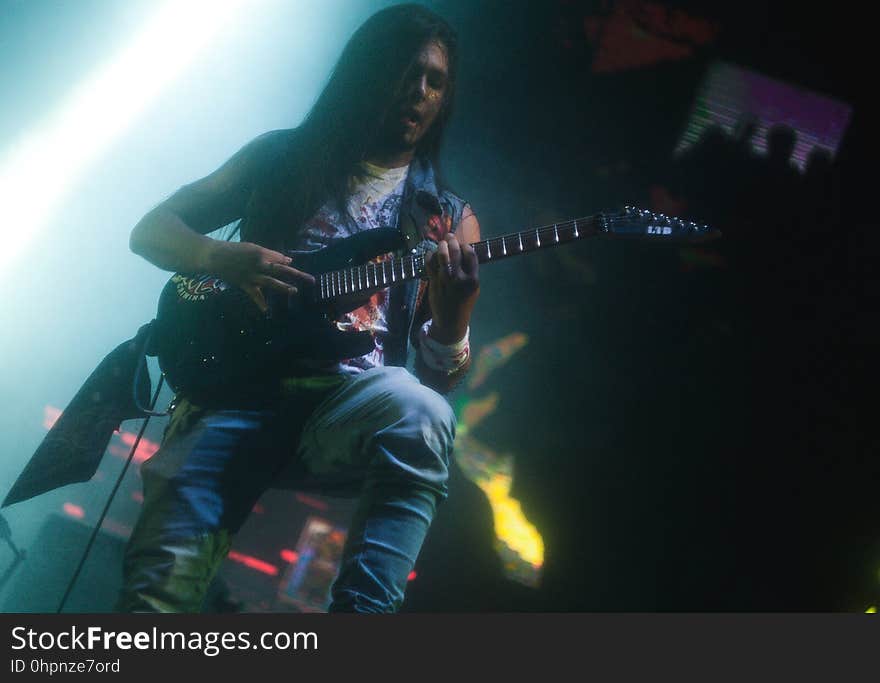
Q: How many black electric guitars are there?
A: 1